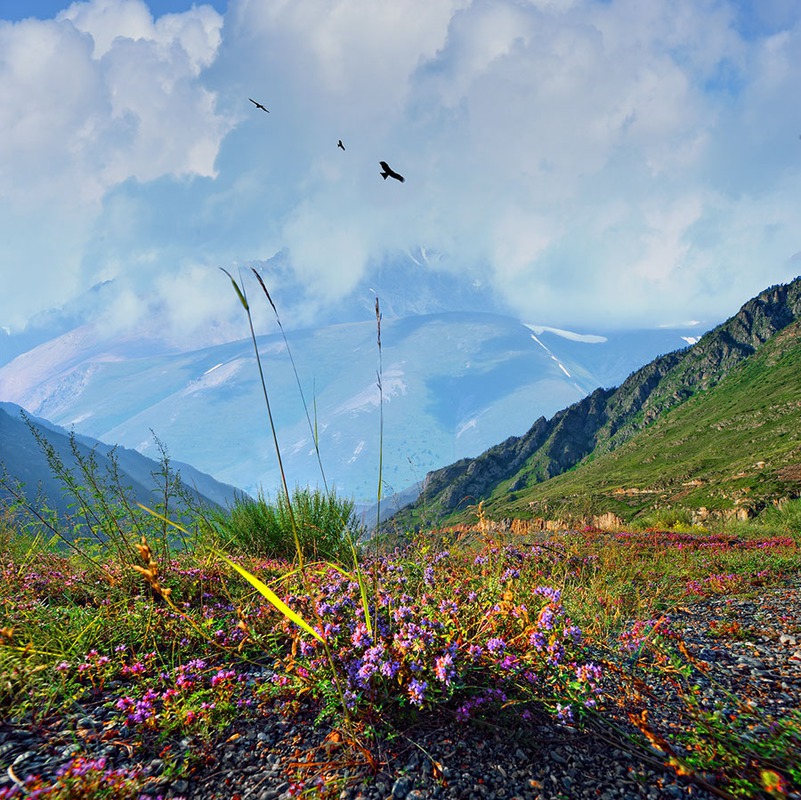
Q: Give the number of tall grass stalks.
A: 3